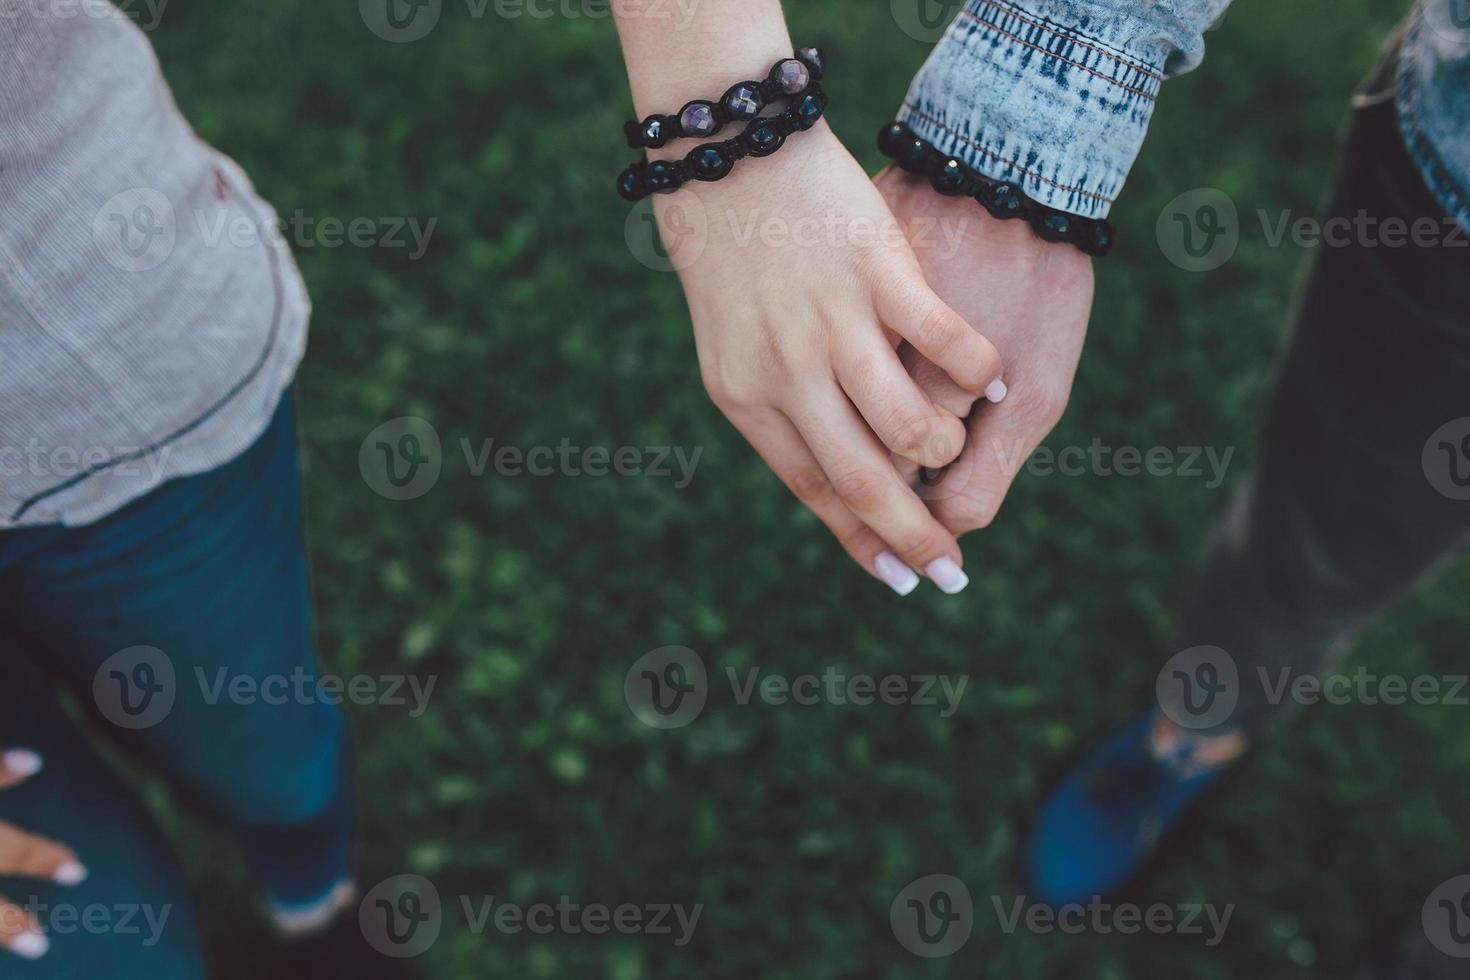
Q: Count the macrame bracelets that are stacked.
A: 2